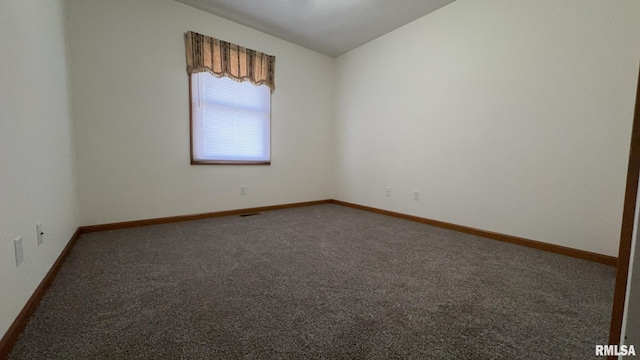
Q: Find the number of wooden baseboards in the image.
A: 3